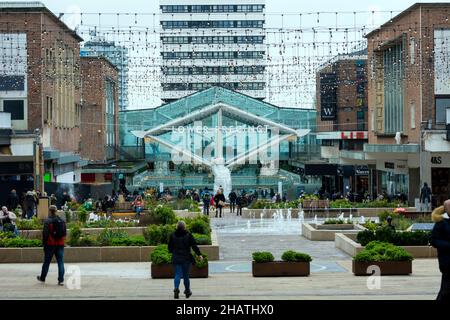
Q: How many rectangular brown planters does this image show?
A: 3